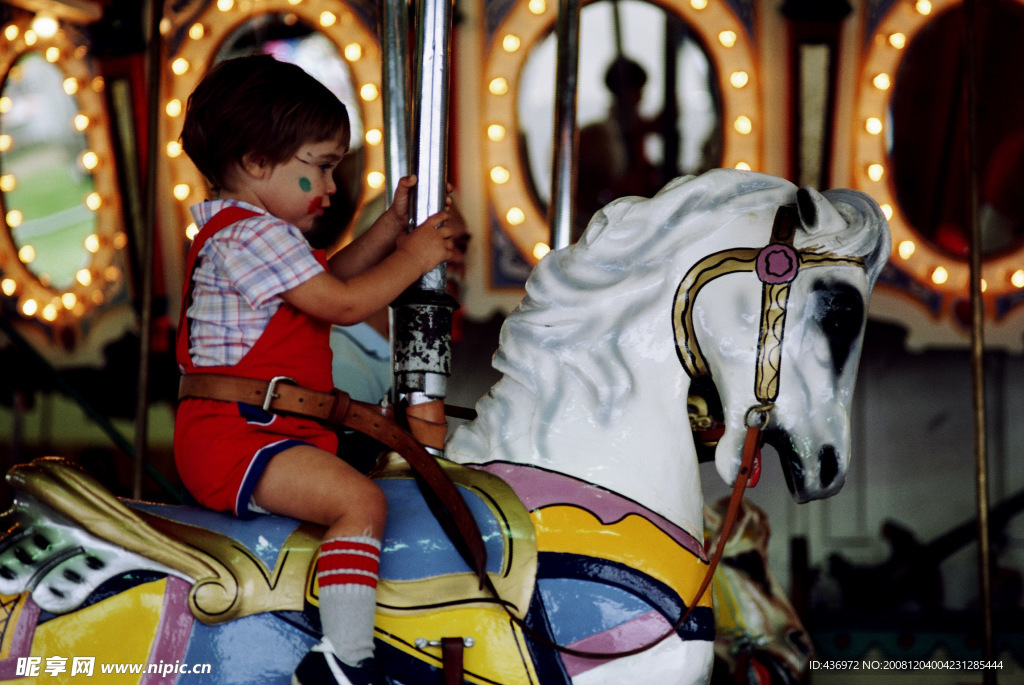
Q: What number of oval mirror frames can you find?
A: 4